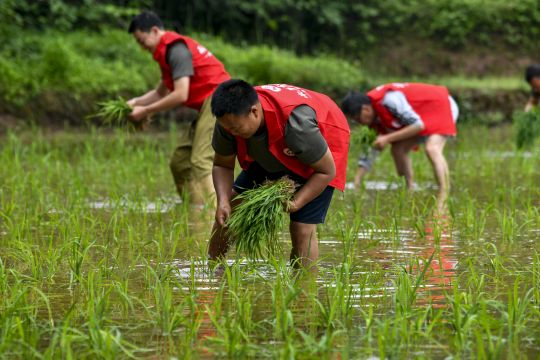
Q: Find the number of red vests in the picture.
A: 3